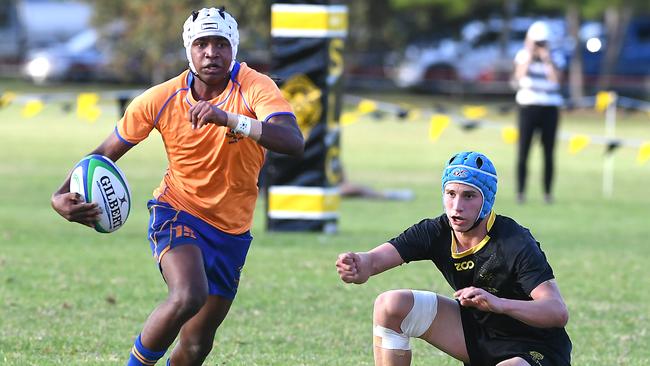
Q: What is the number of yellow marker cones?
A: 0